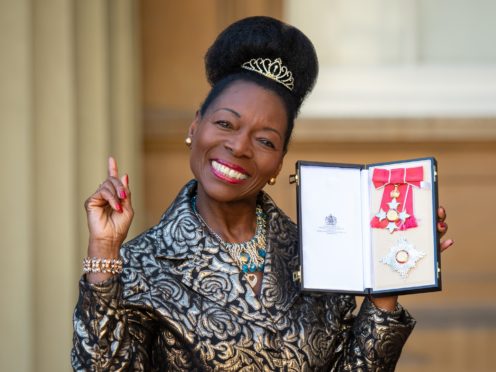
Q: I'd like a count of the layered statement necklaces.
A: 1